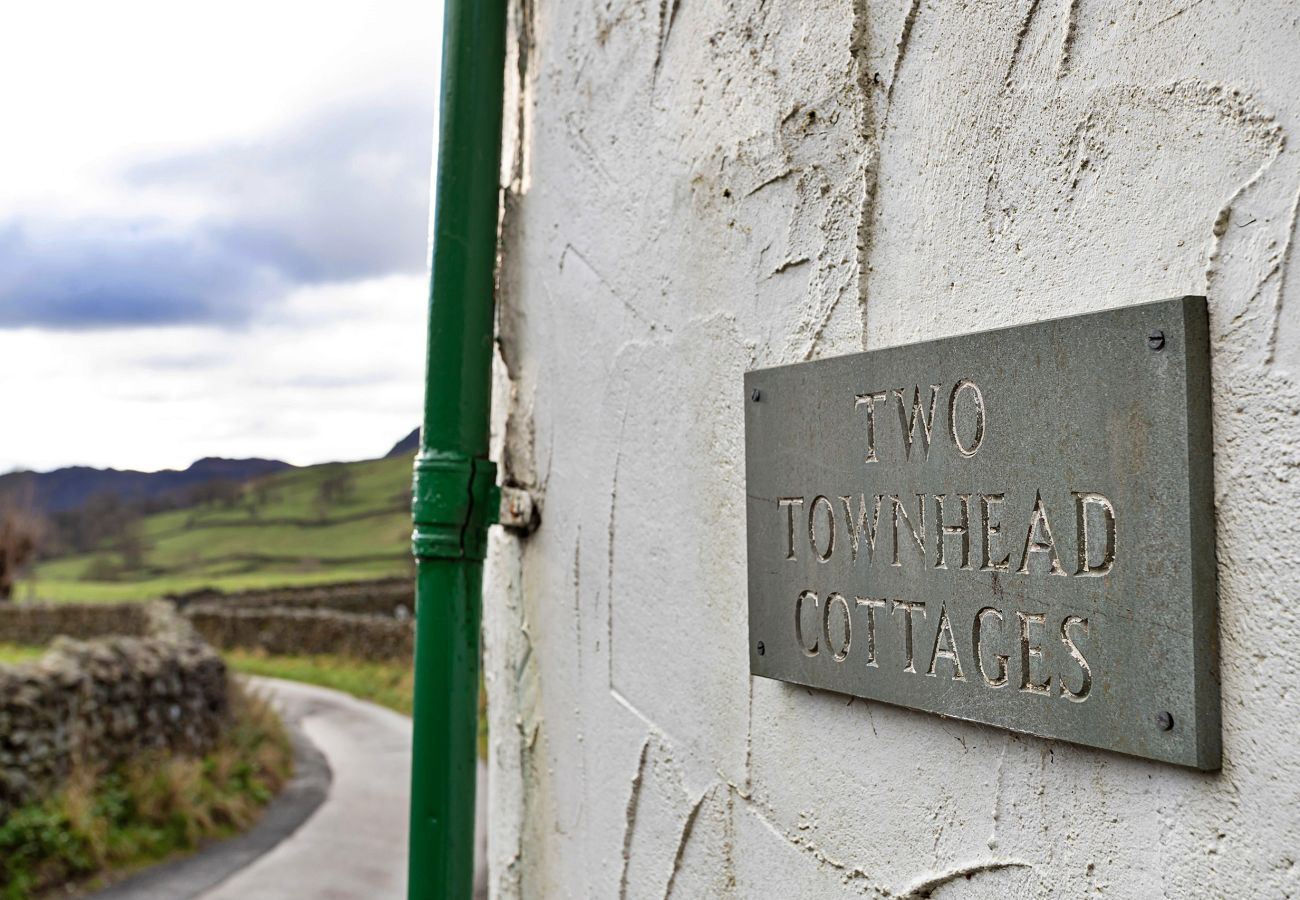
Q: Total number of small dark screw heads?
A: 4